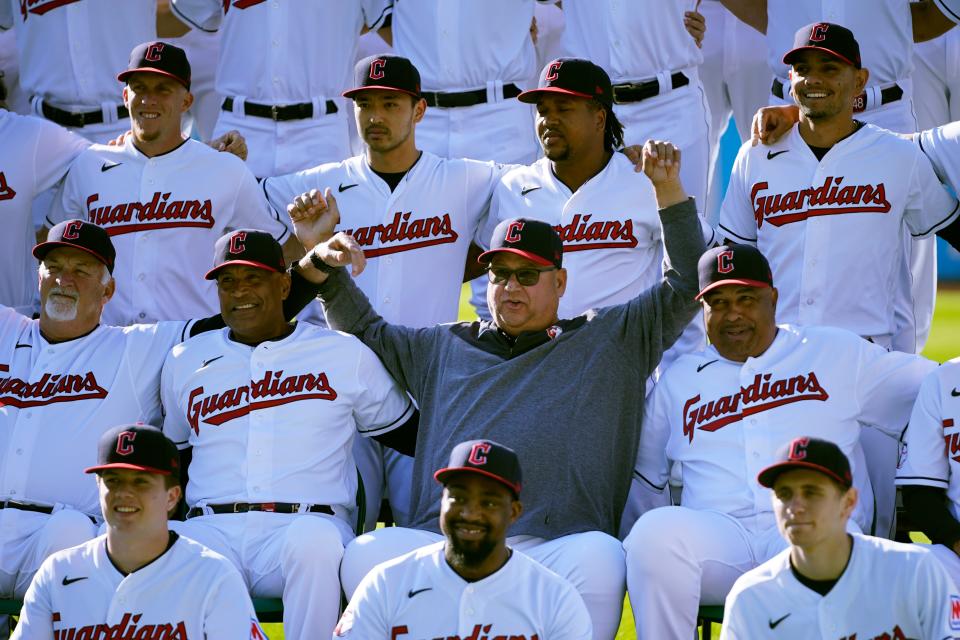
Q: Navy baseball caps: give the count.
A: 11